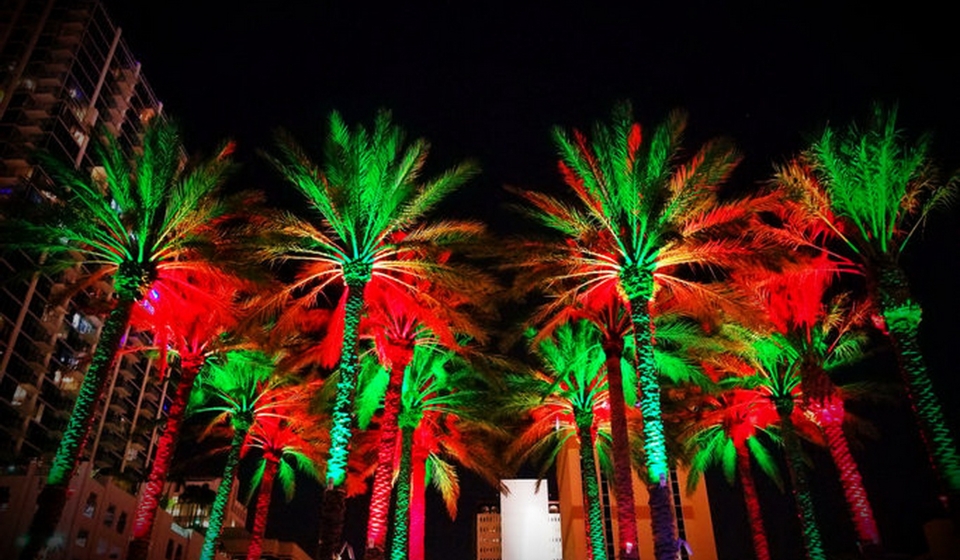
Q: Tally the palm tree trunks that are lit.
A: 15